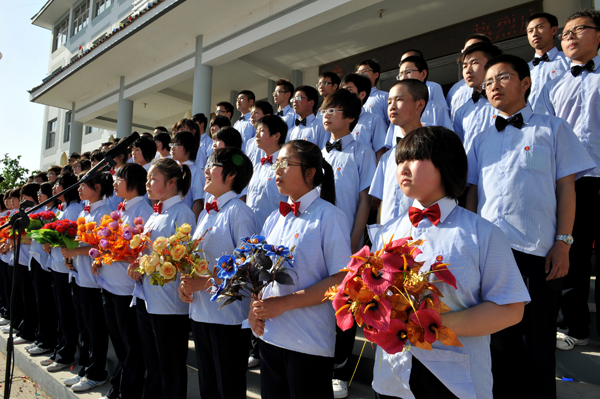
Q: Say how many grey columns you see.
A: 3